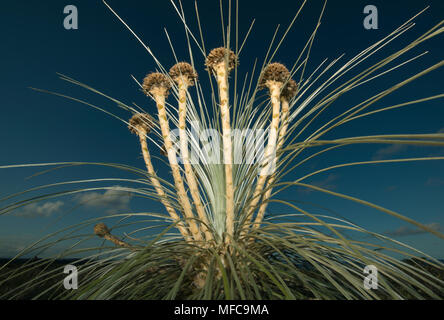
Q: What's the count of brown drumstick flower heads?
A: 7